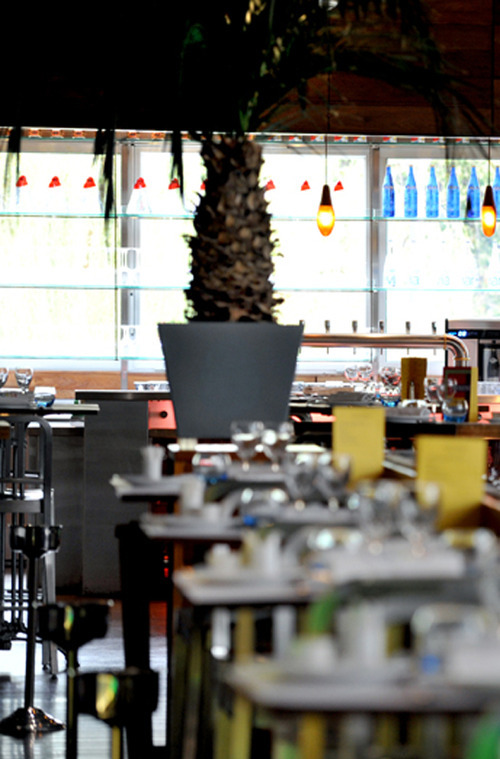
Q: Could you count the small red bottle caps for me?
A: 9